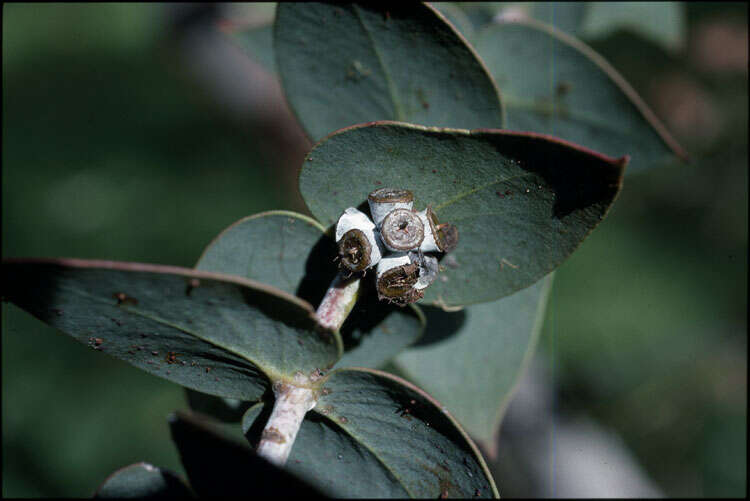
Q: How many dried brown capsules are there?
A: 5